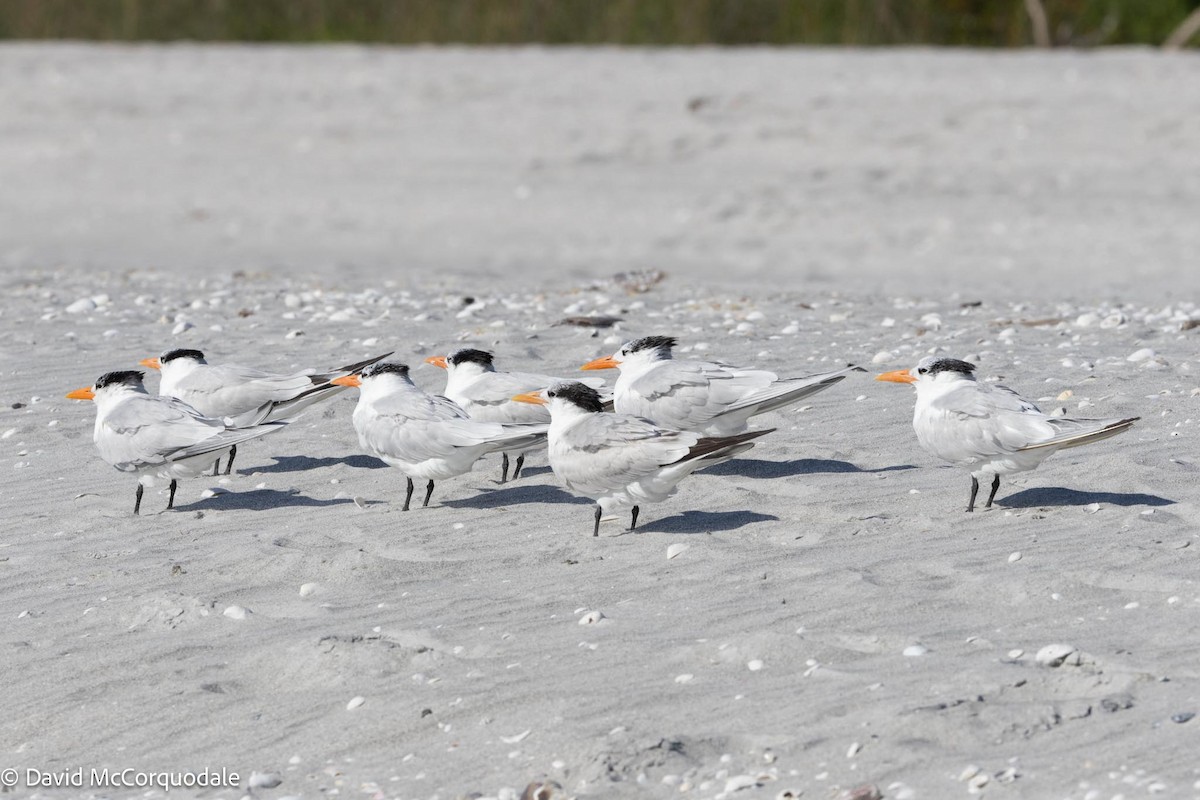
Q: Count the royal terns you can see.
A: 7